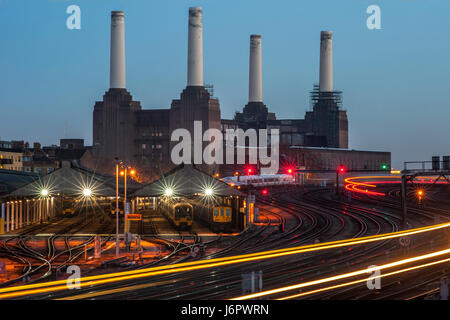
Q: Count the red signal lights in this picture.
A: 4